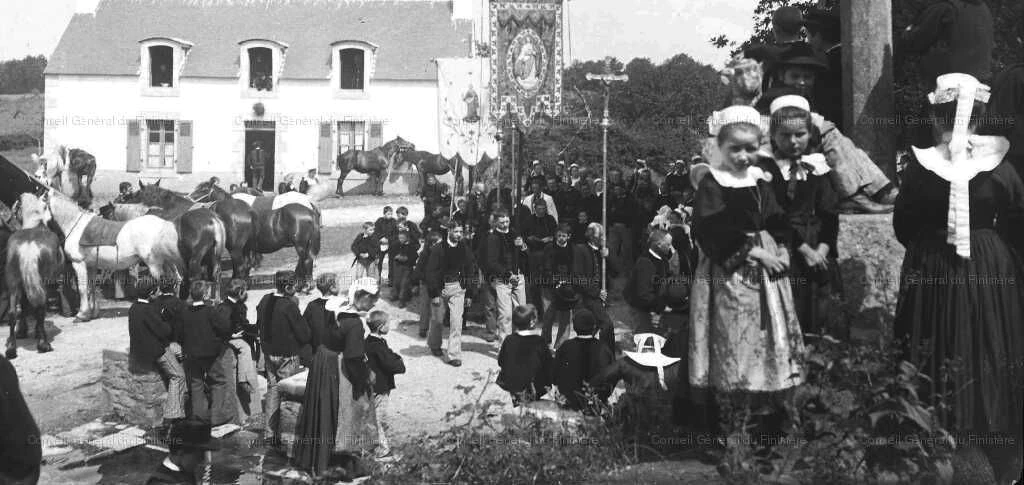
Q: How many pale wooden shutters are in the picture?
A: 4